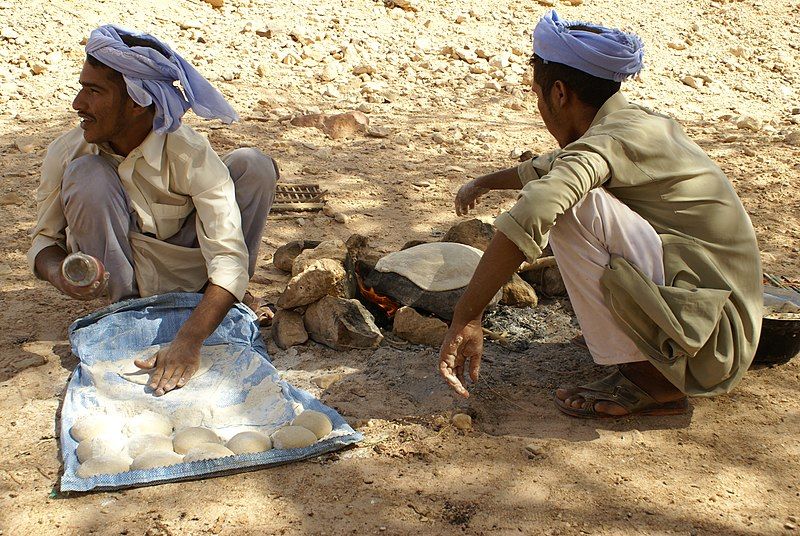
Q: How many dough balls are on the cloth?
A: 11